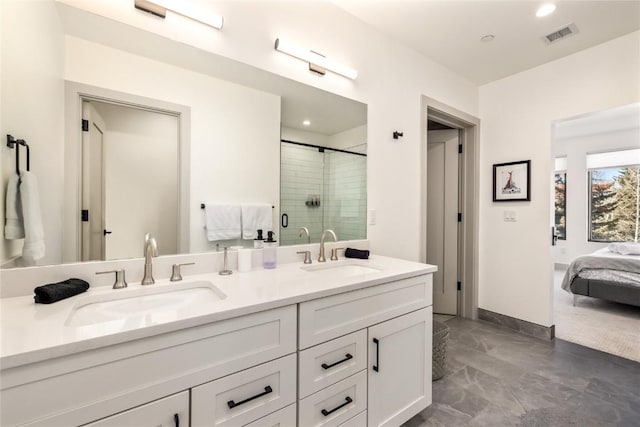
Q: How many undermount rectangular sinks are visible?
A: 2